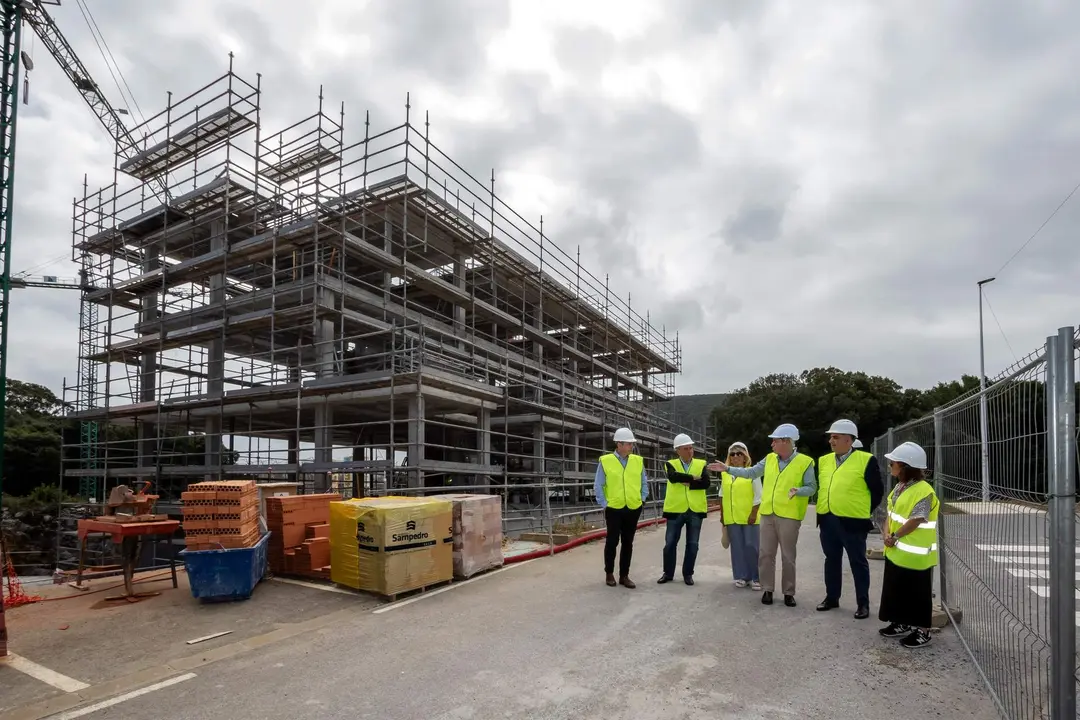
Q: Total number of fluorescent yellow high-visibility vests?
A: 6